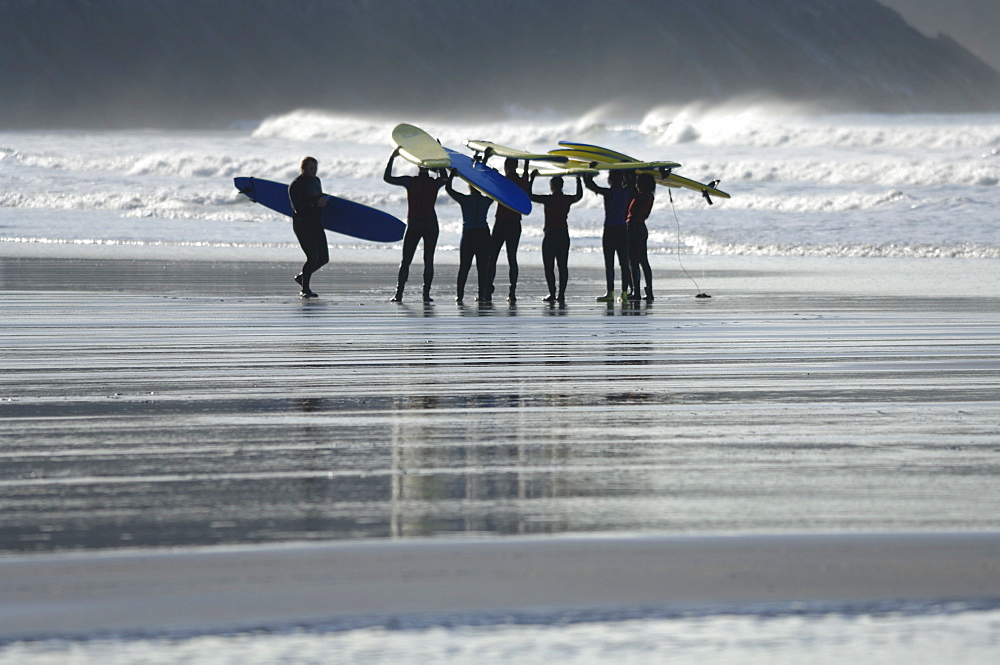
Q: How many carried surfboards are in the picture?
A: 8